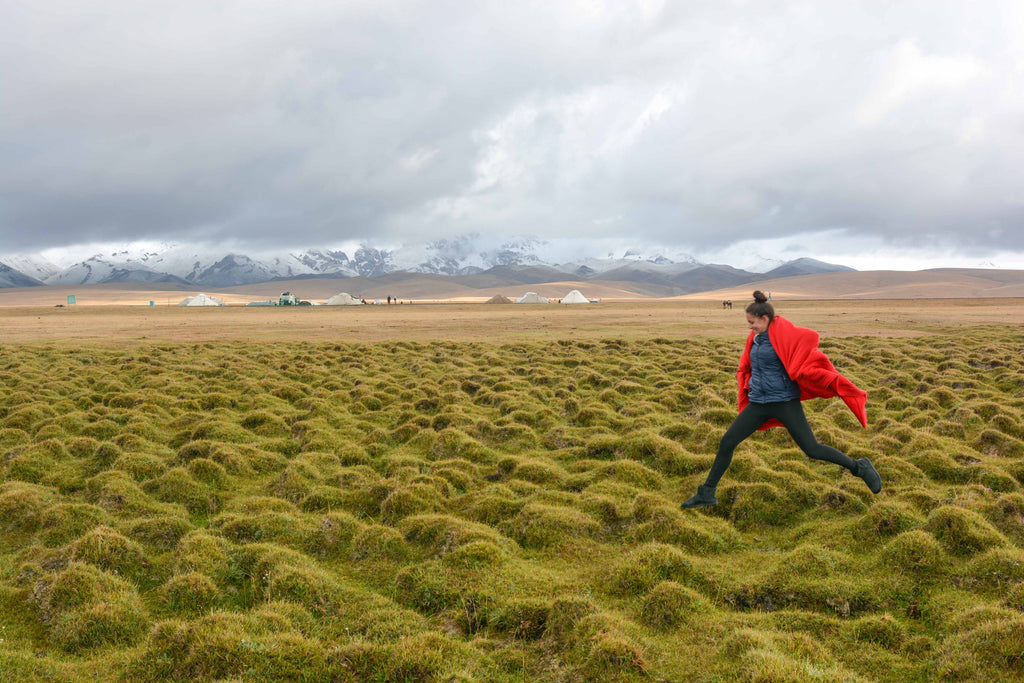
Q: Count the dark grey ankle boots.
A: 2